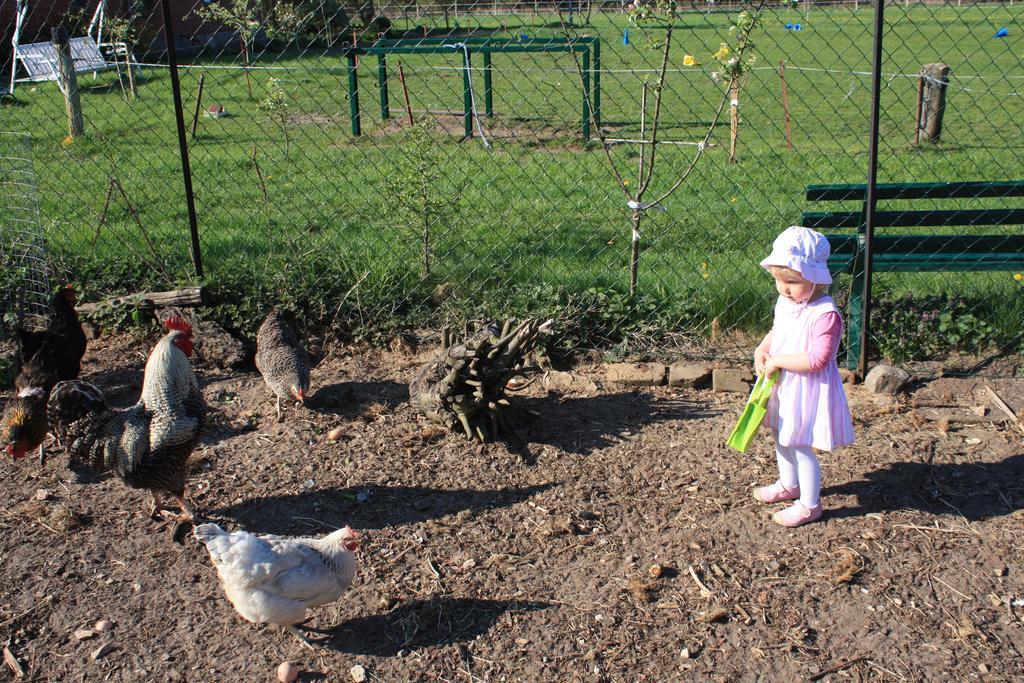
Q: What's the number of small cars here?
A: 0